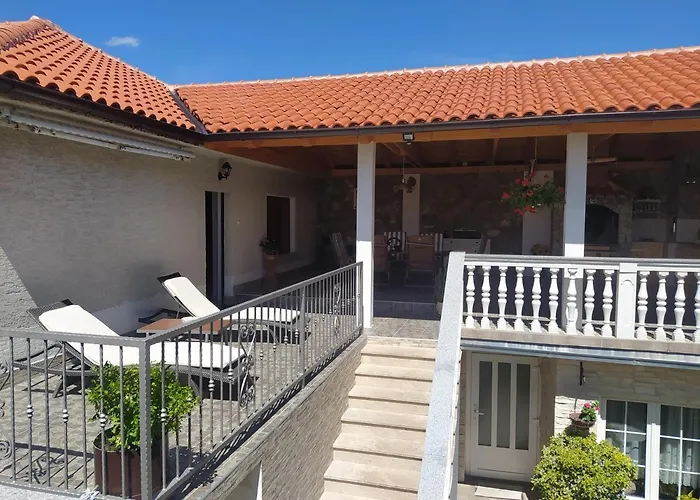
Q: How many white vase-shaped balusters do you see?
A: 13